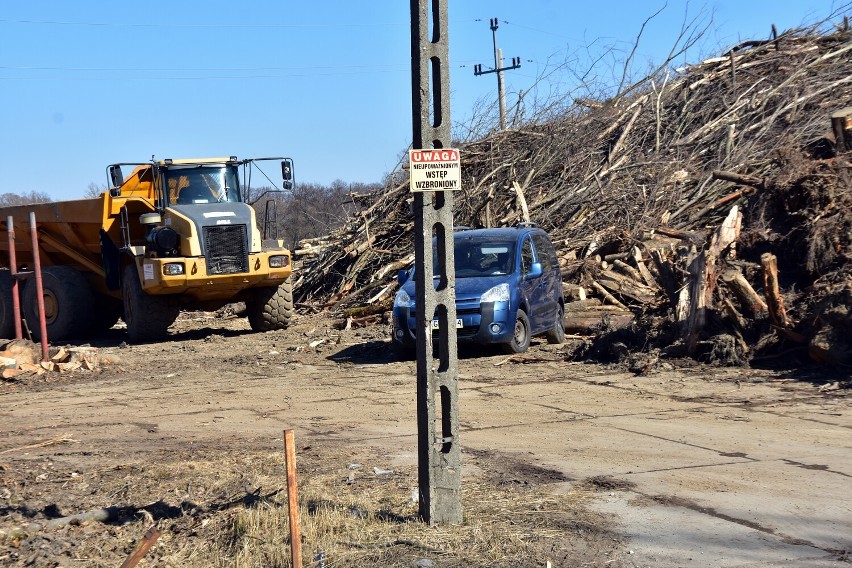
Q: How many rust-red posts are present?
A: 4